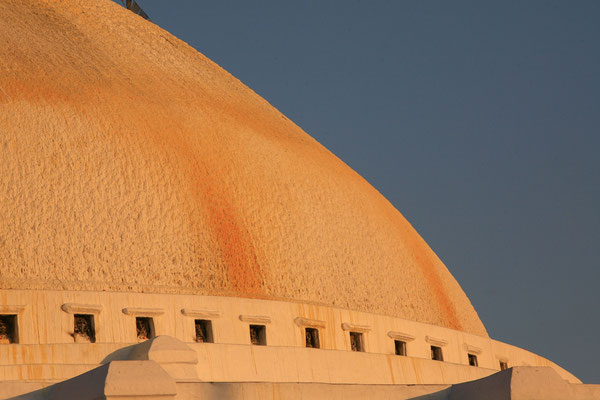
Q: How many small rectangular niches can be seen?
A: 11